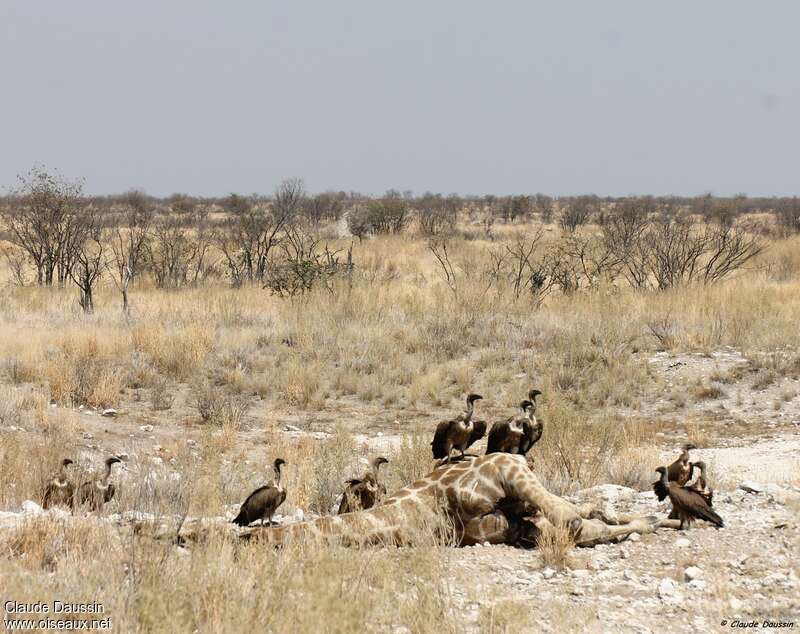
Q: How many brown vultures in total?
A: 10